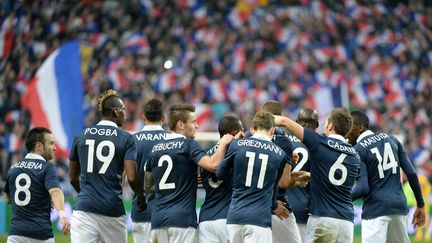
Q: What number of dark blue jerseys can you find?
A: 10